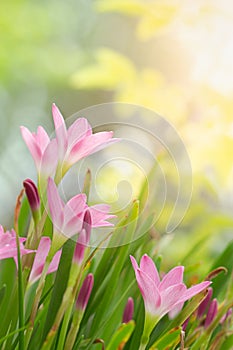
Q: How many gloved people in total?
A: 0